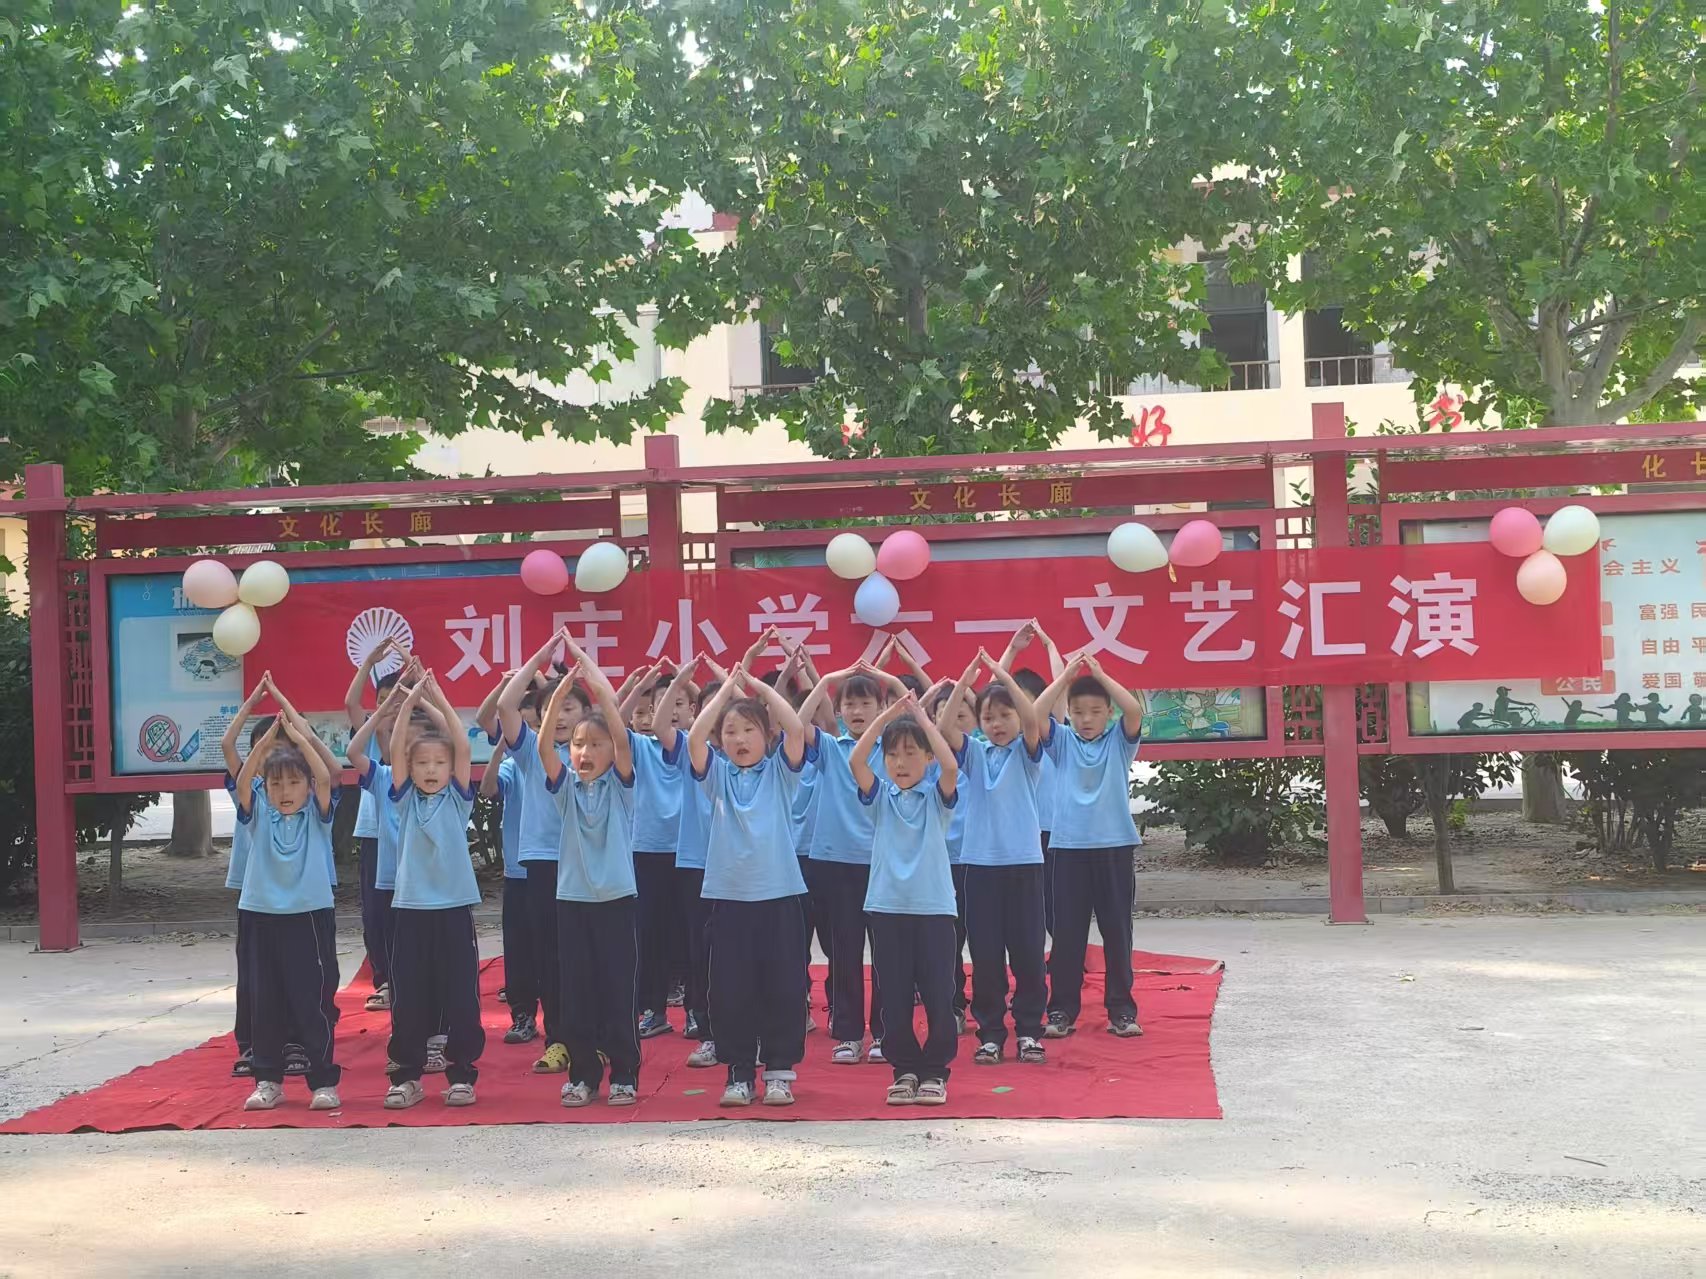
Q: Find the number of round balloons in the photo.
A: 13